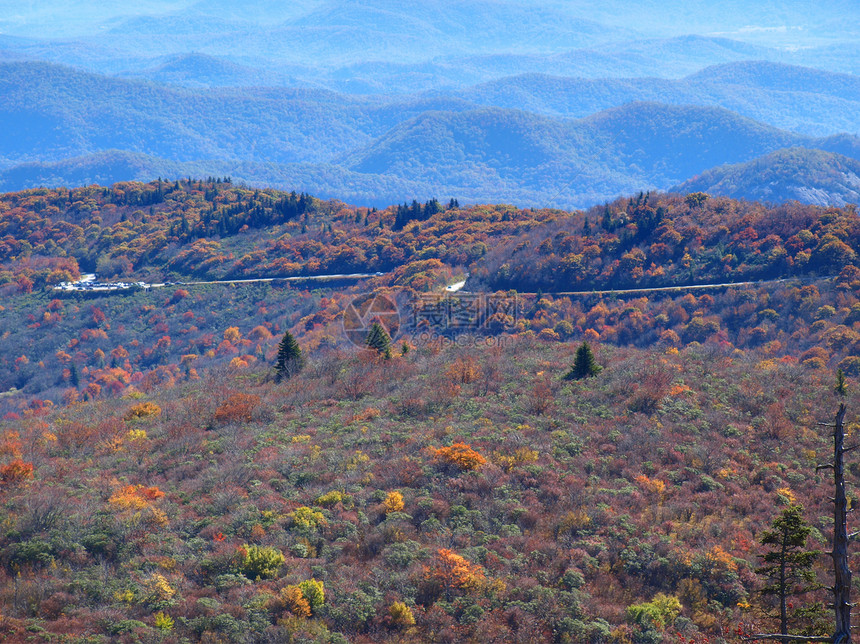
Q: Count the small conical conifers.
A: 3